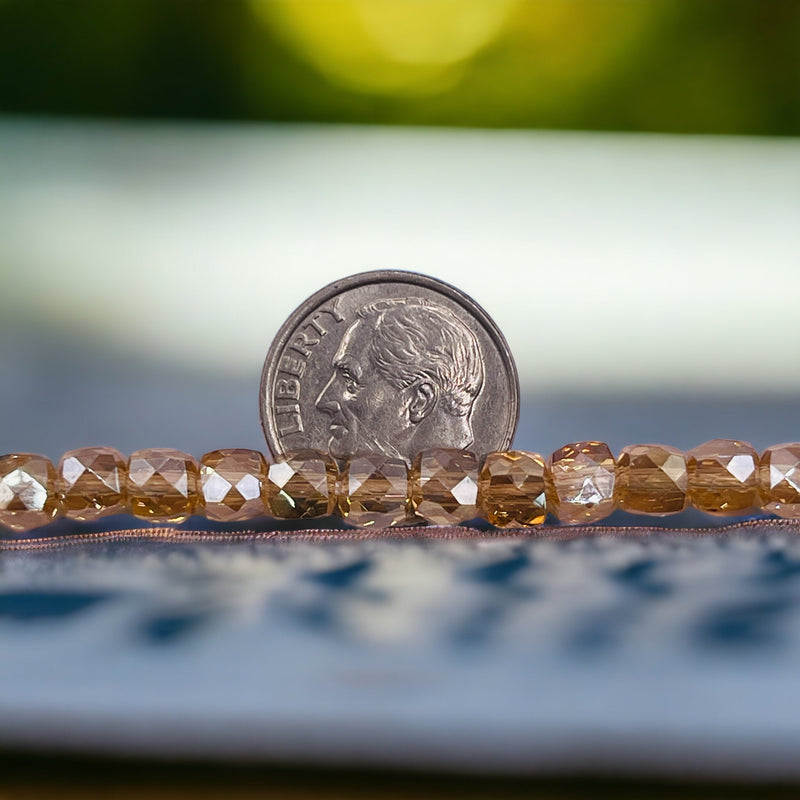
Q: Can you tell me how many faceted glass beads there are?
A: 12